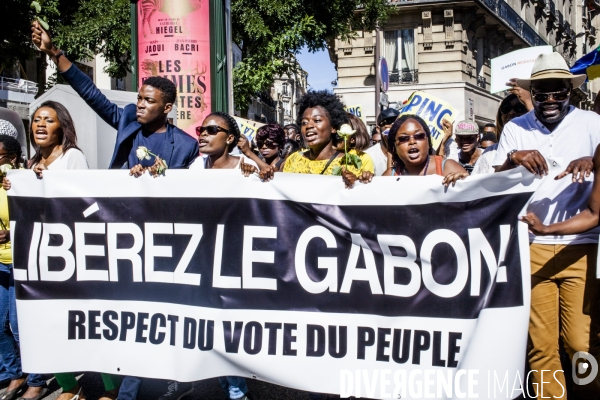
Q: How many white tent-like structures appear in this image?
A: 1